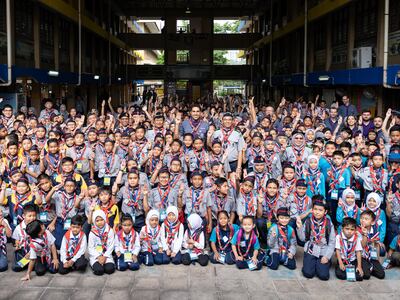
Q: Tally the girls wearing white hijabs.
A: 7